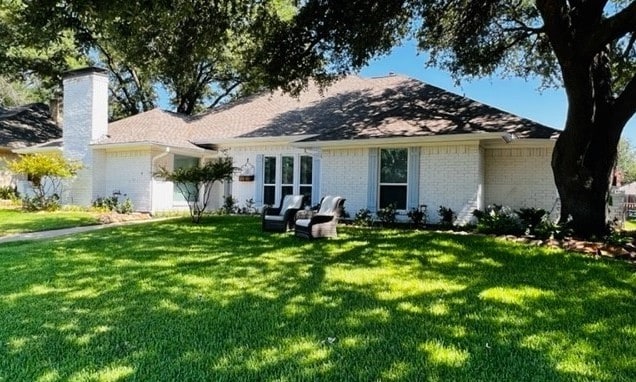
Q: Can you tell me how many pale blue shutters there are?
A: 4